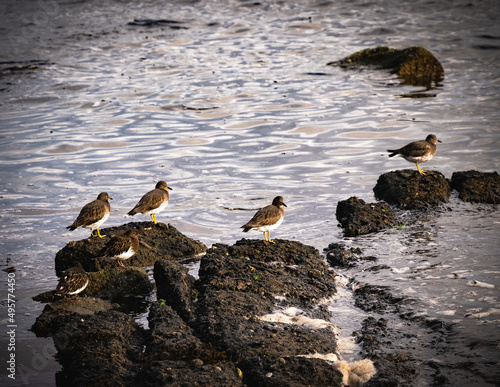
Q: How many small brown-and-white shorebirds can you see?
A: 6